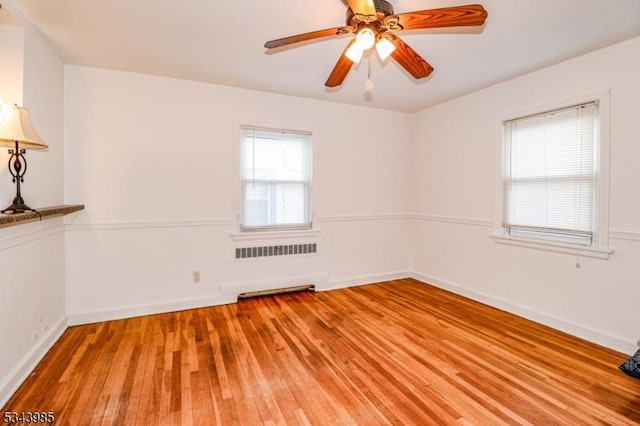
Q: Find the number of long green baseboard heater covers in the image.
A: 0